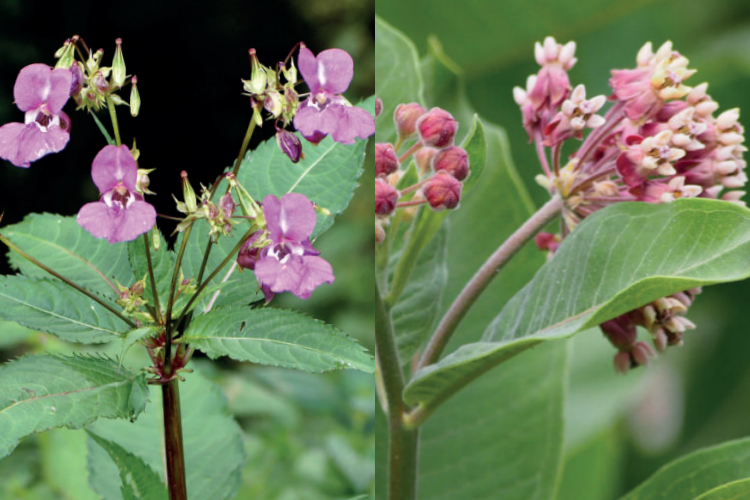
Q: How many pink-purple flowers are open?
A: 4